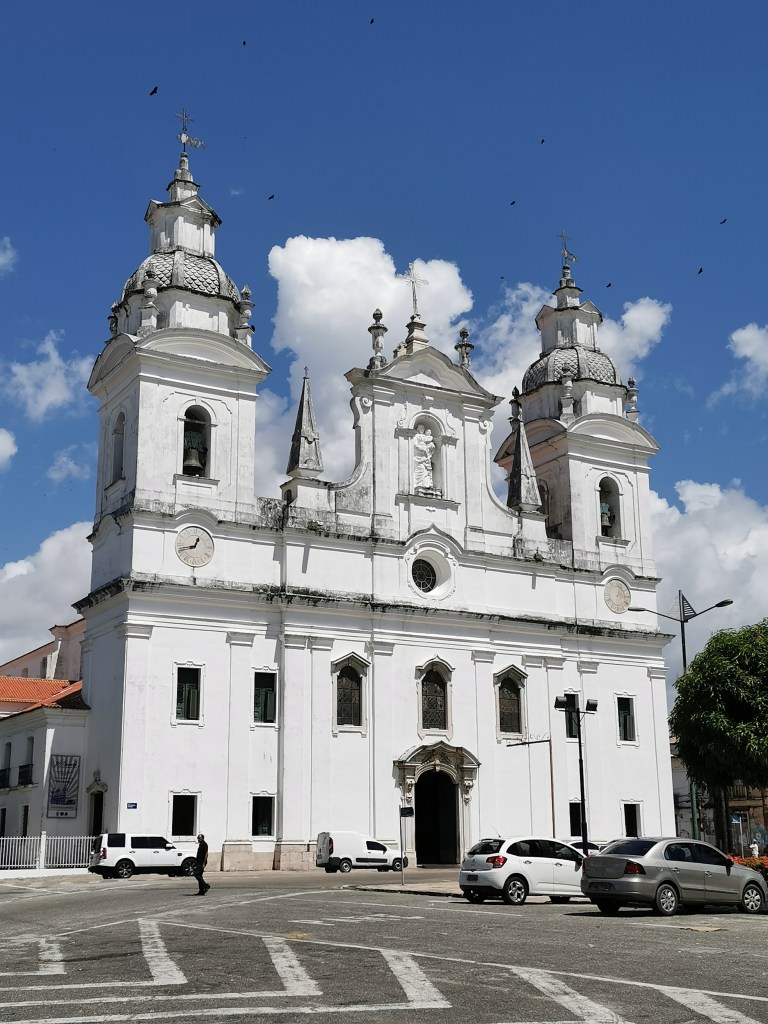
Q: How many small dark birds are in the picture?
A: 10